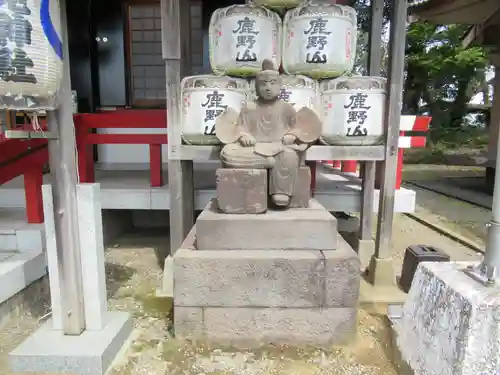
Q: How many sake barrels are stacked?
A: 6